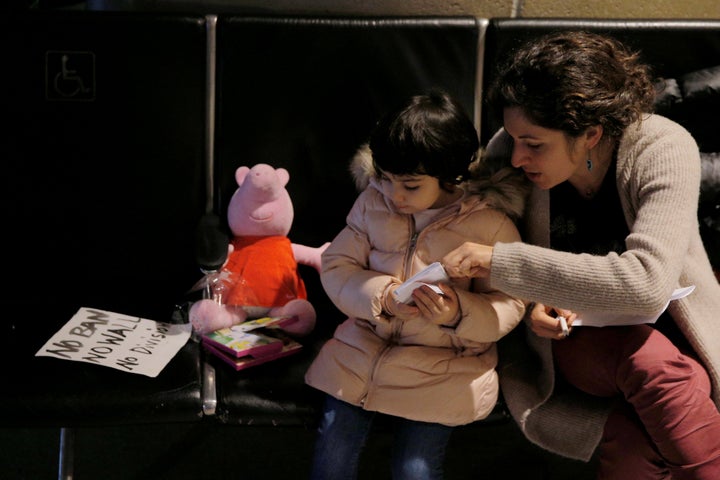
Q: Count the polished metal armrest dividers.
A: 2